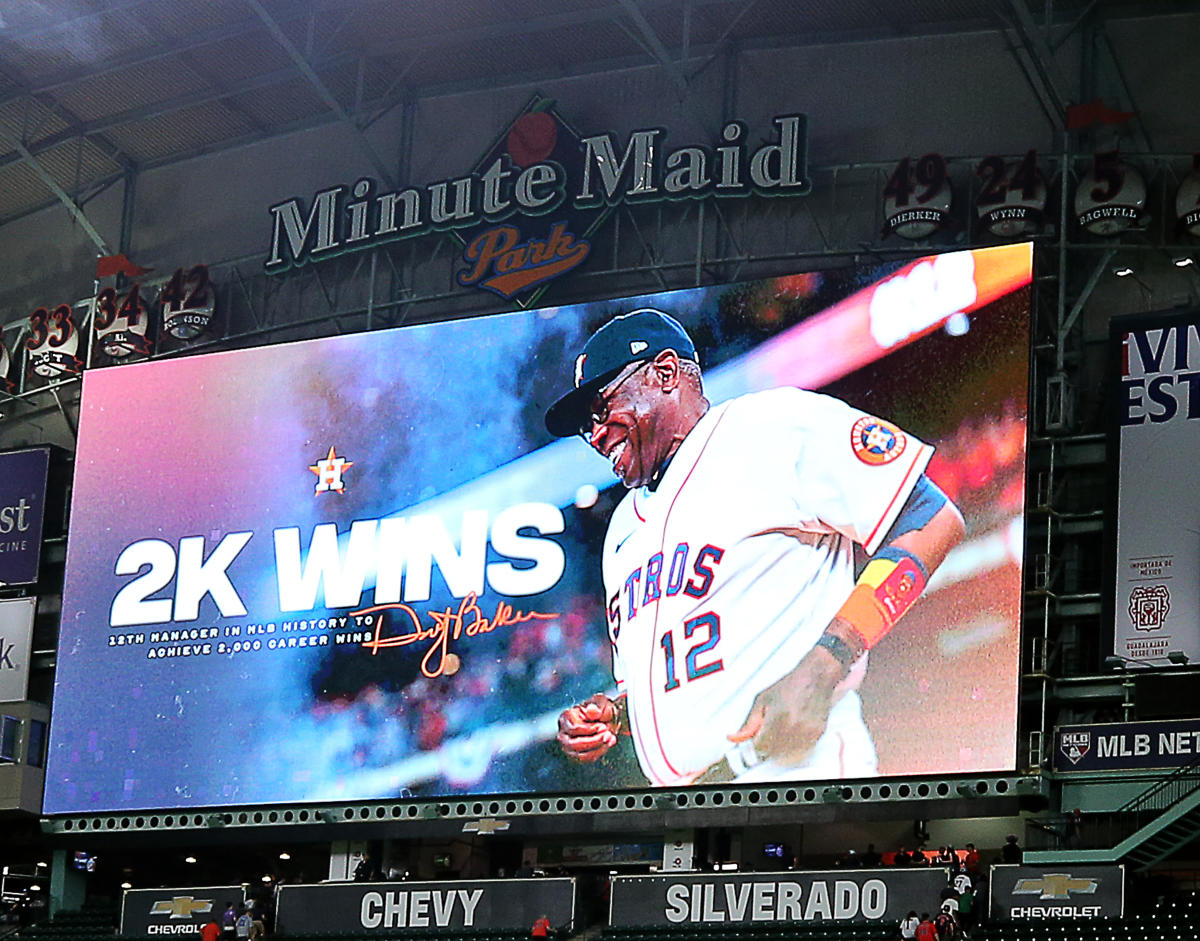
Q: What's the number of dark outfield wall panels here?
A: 4